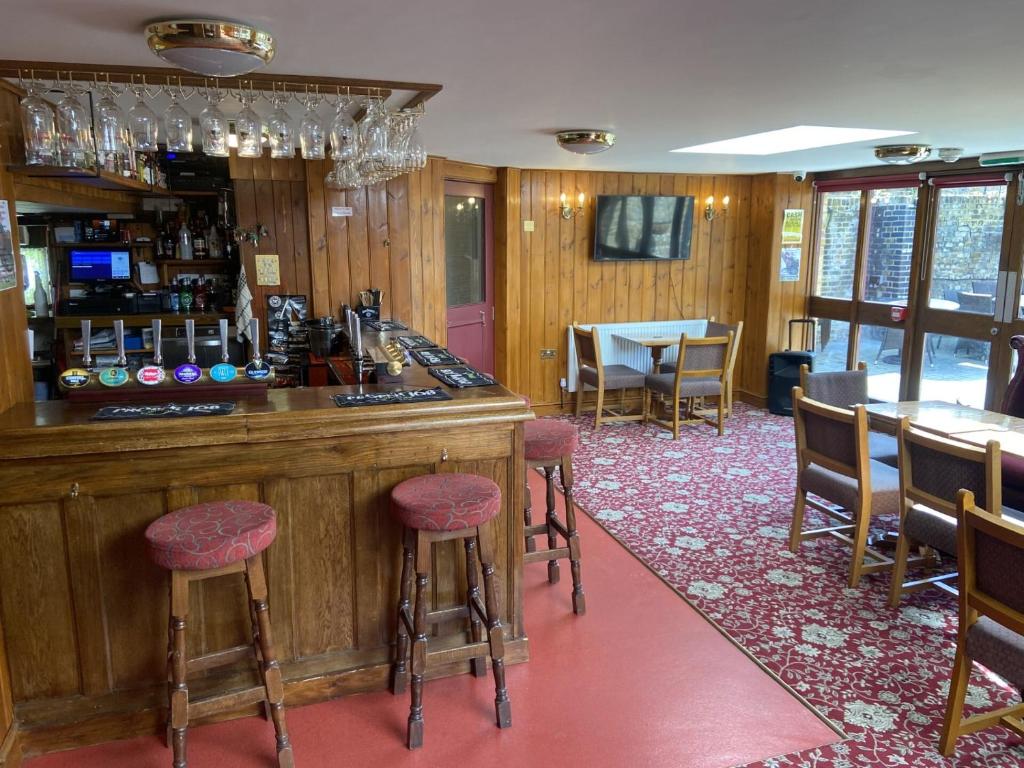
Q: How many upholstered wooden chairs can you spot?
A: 7